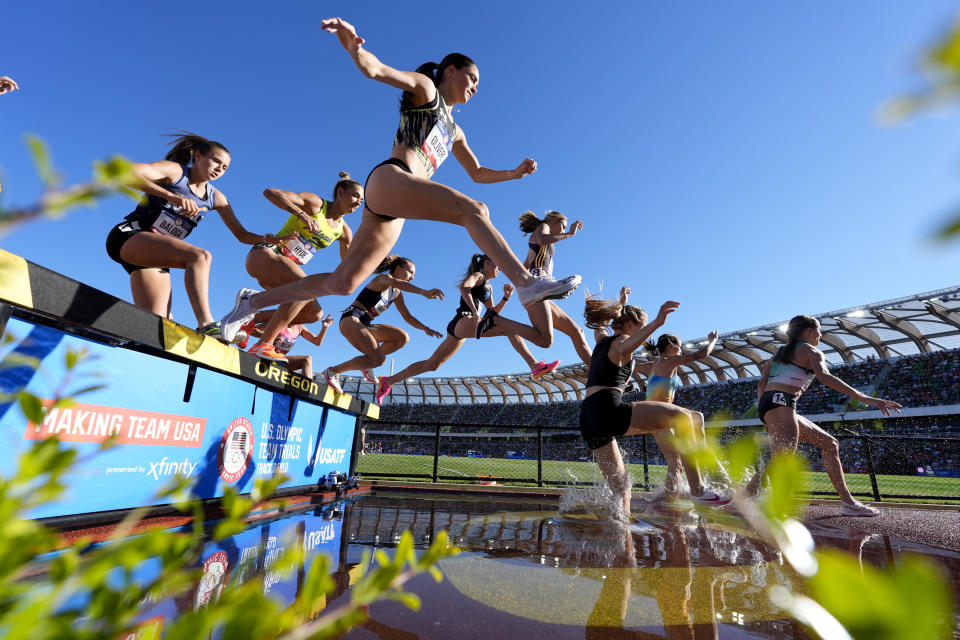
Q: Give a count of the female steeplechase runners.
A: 10